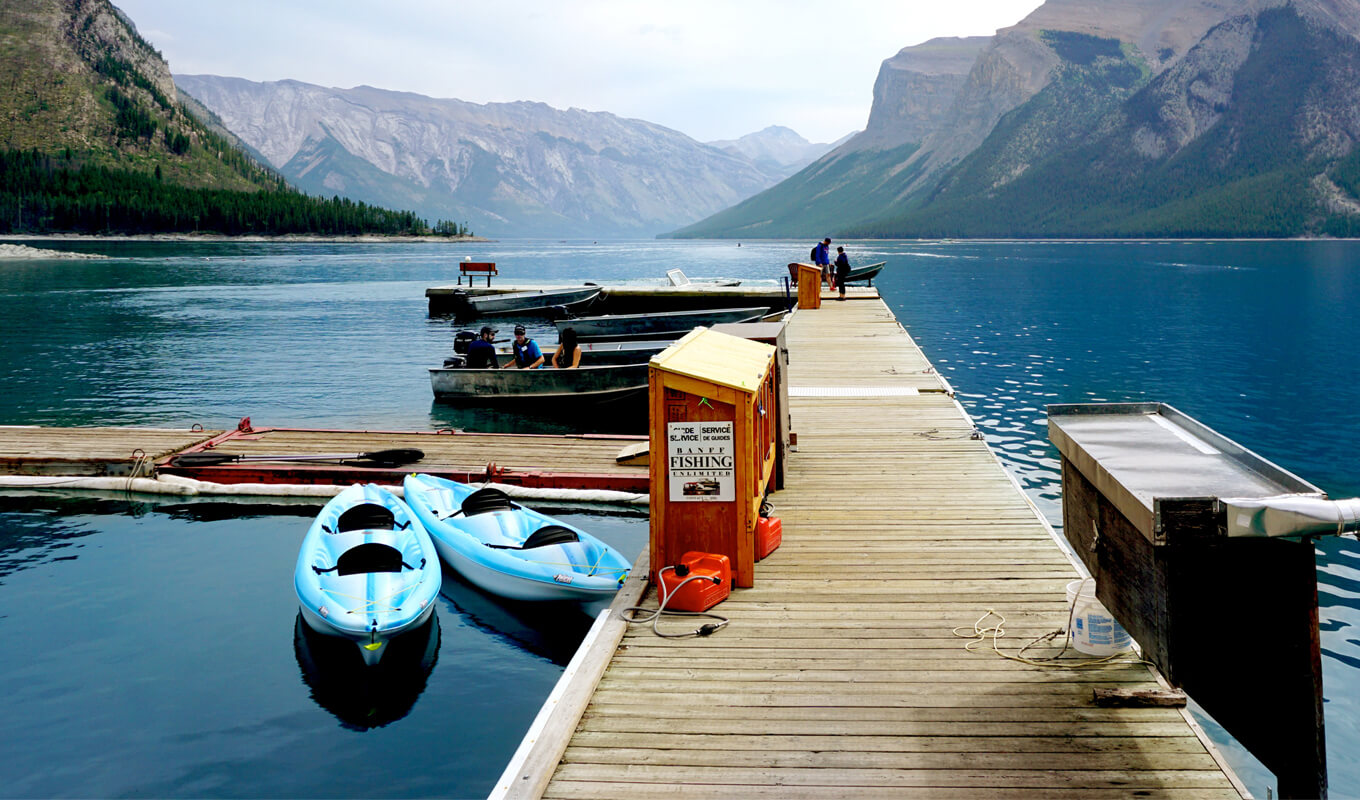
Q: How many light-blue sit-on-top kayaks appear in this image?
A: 2